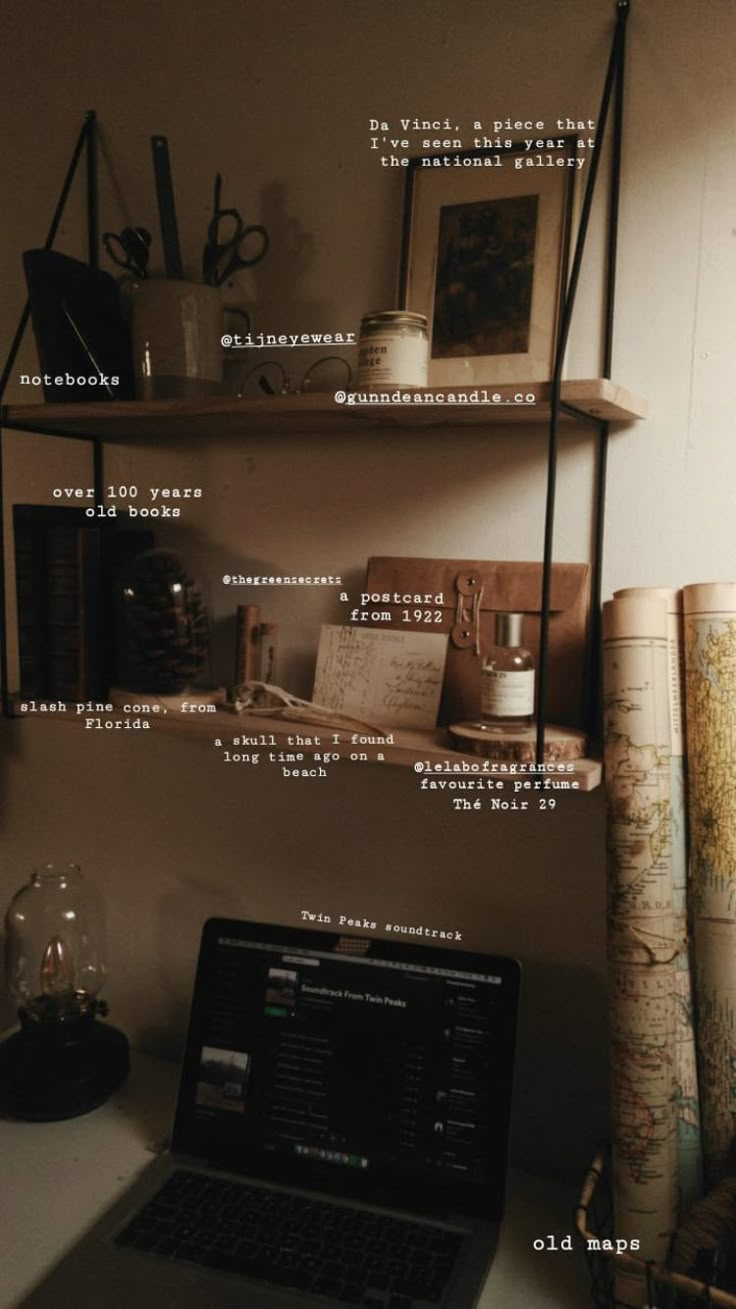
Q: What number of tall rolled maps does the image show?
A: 3